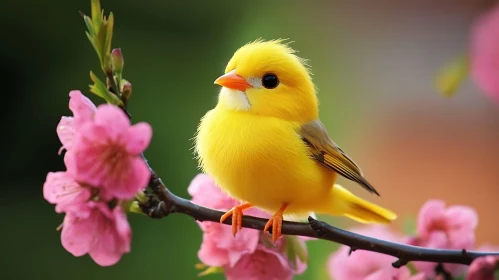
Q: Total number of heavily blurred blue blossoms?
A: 0